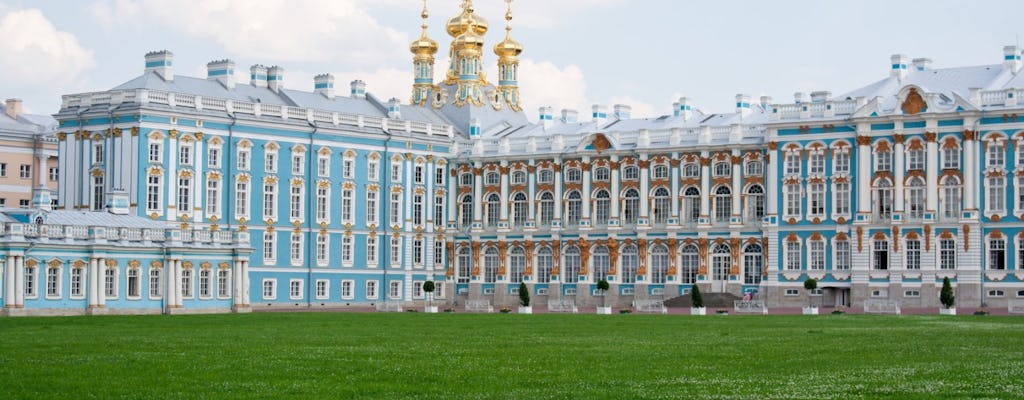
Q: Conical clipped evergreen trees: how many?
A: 3